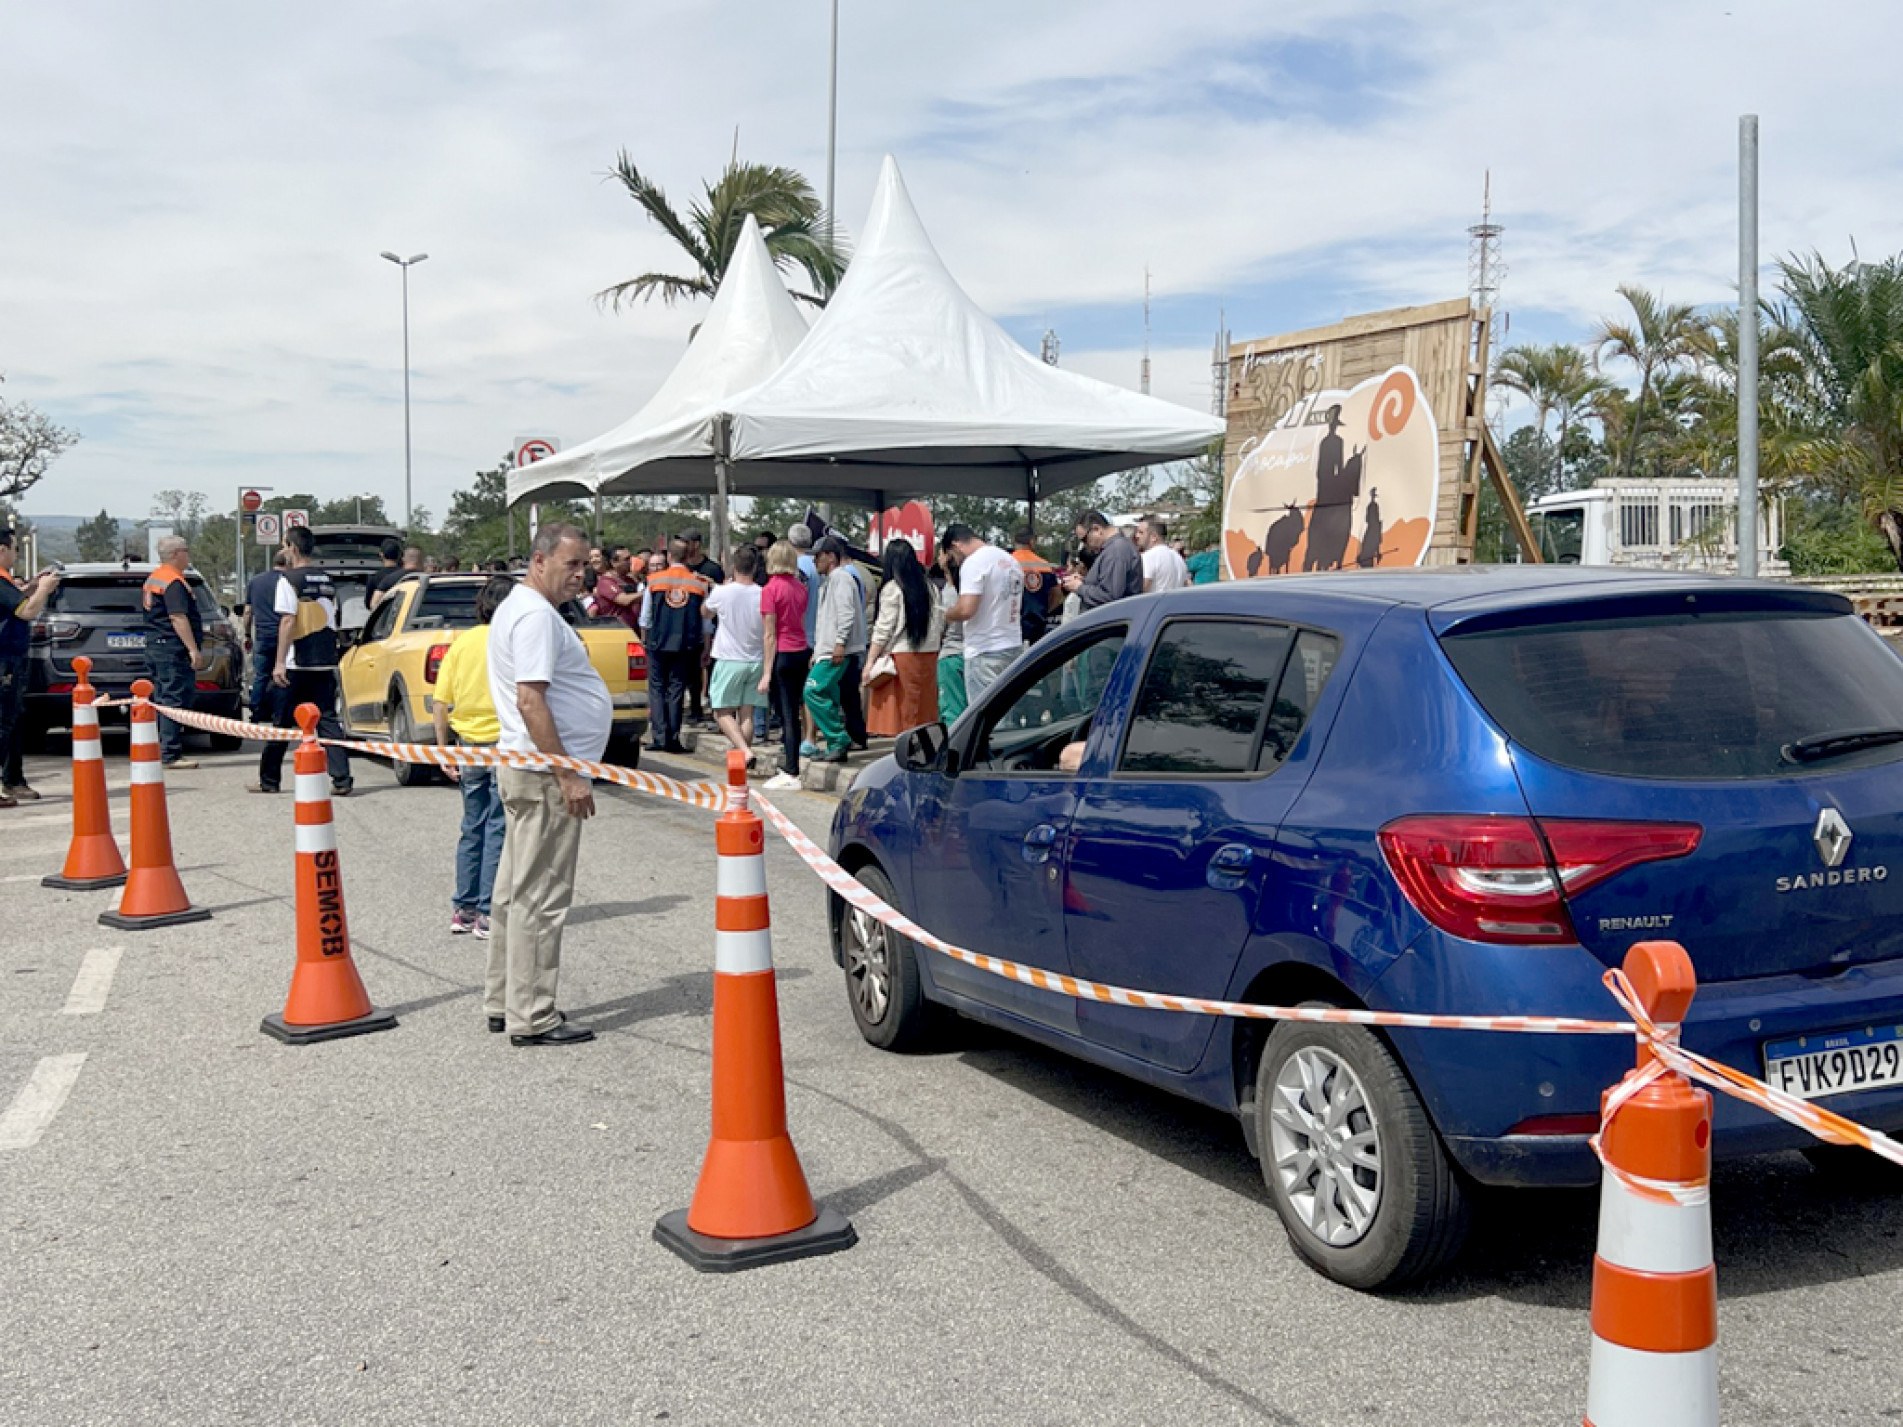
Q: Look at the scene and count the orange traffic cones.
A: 5